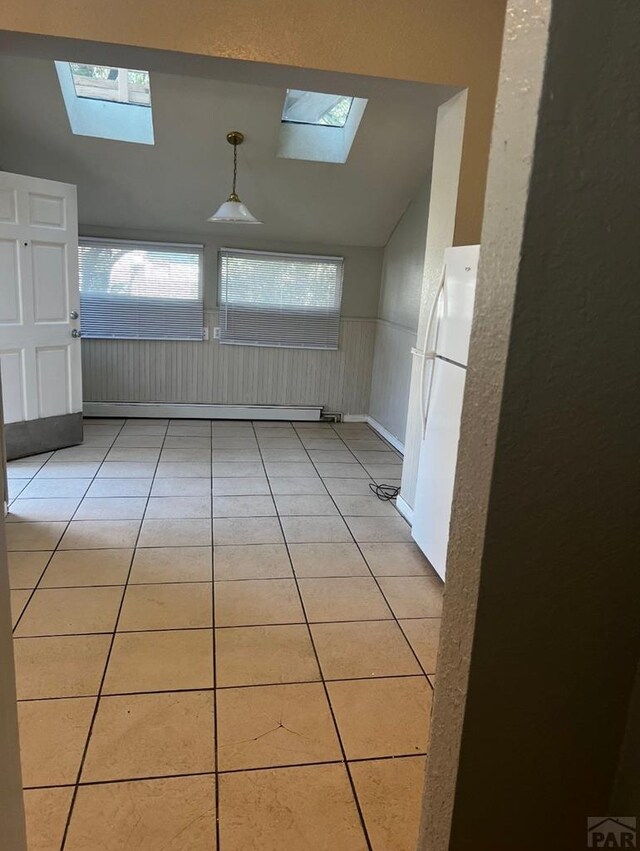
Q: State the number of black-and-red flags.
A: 0